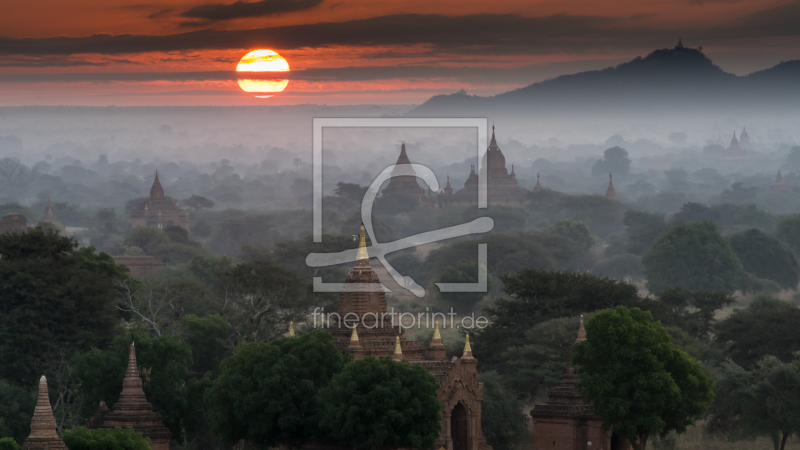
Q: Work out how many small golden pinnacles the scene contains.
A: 5